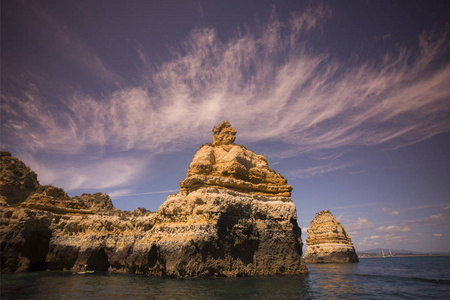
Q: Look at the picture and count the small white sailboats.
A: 2